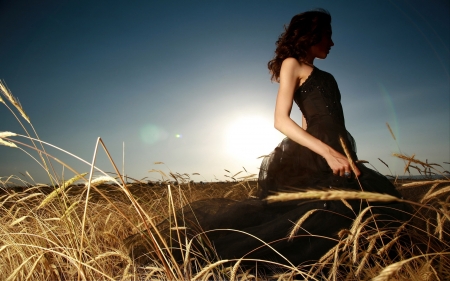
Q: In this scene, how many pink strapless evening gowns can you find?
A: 0